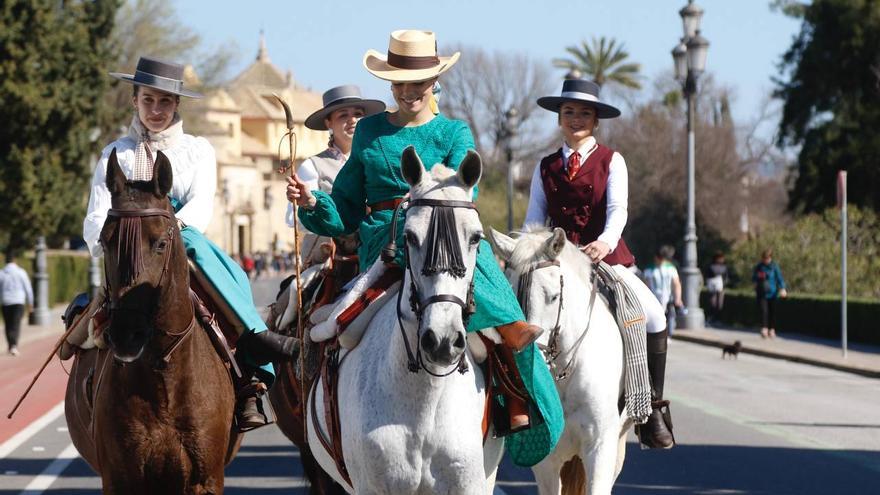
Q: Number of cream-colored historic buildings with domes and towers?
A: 1